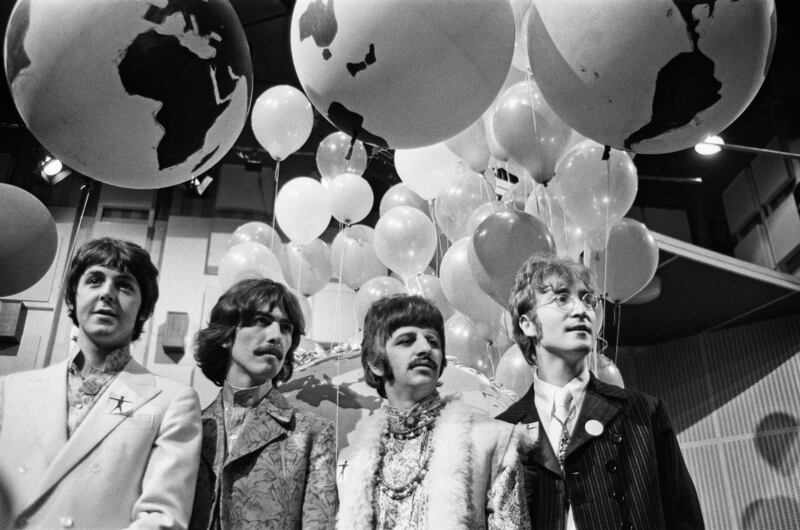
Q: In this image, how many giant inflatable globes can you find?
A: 3